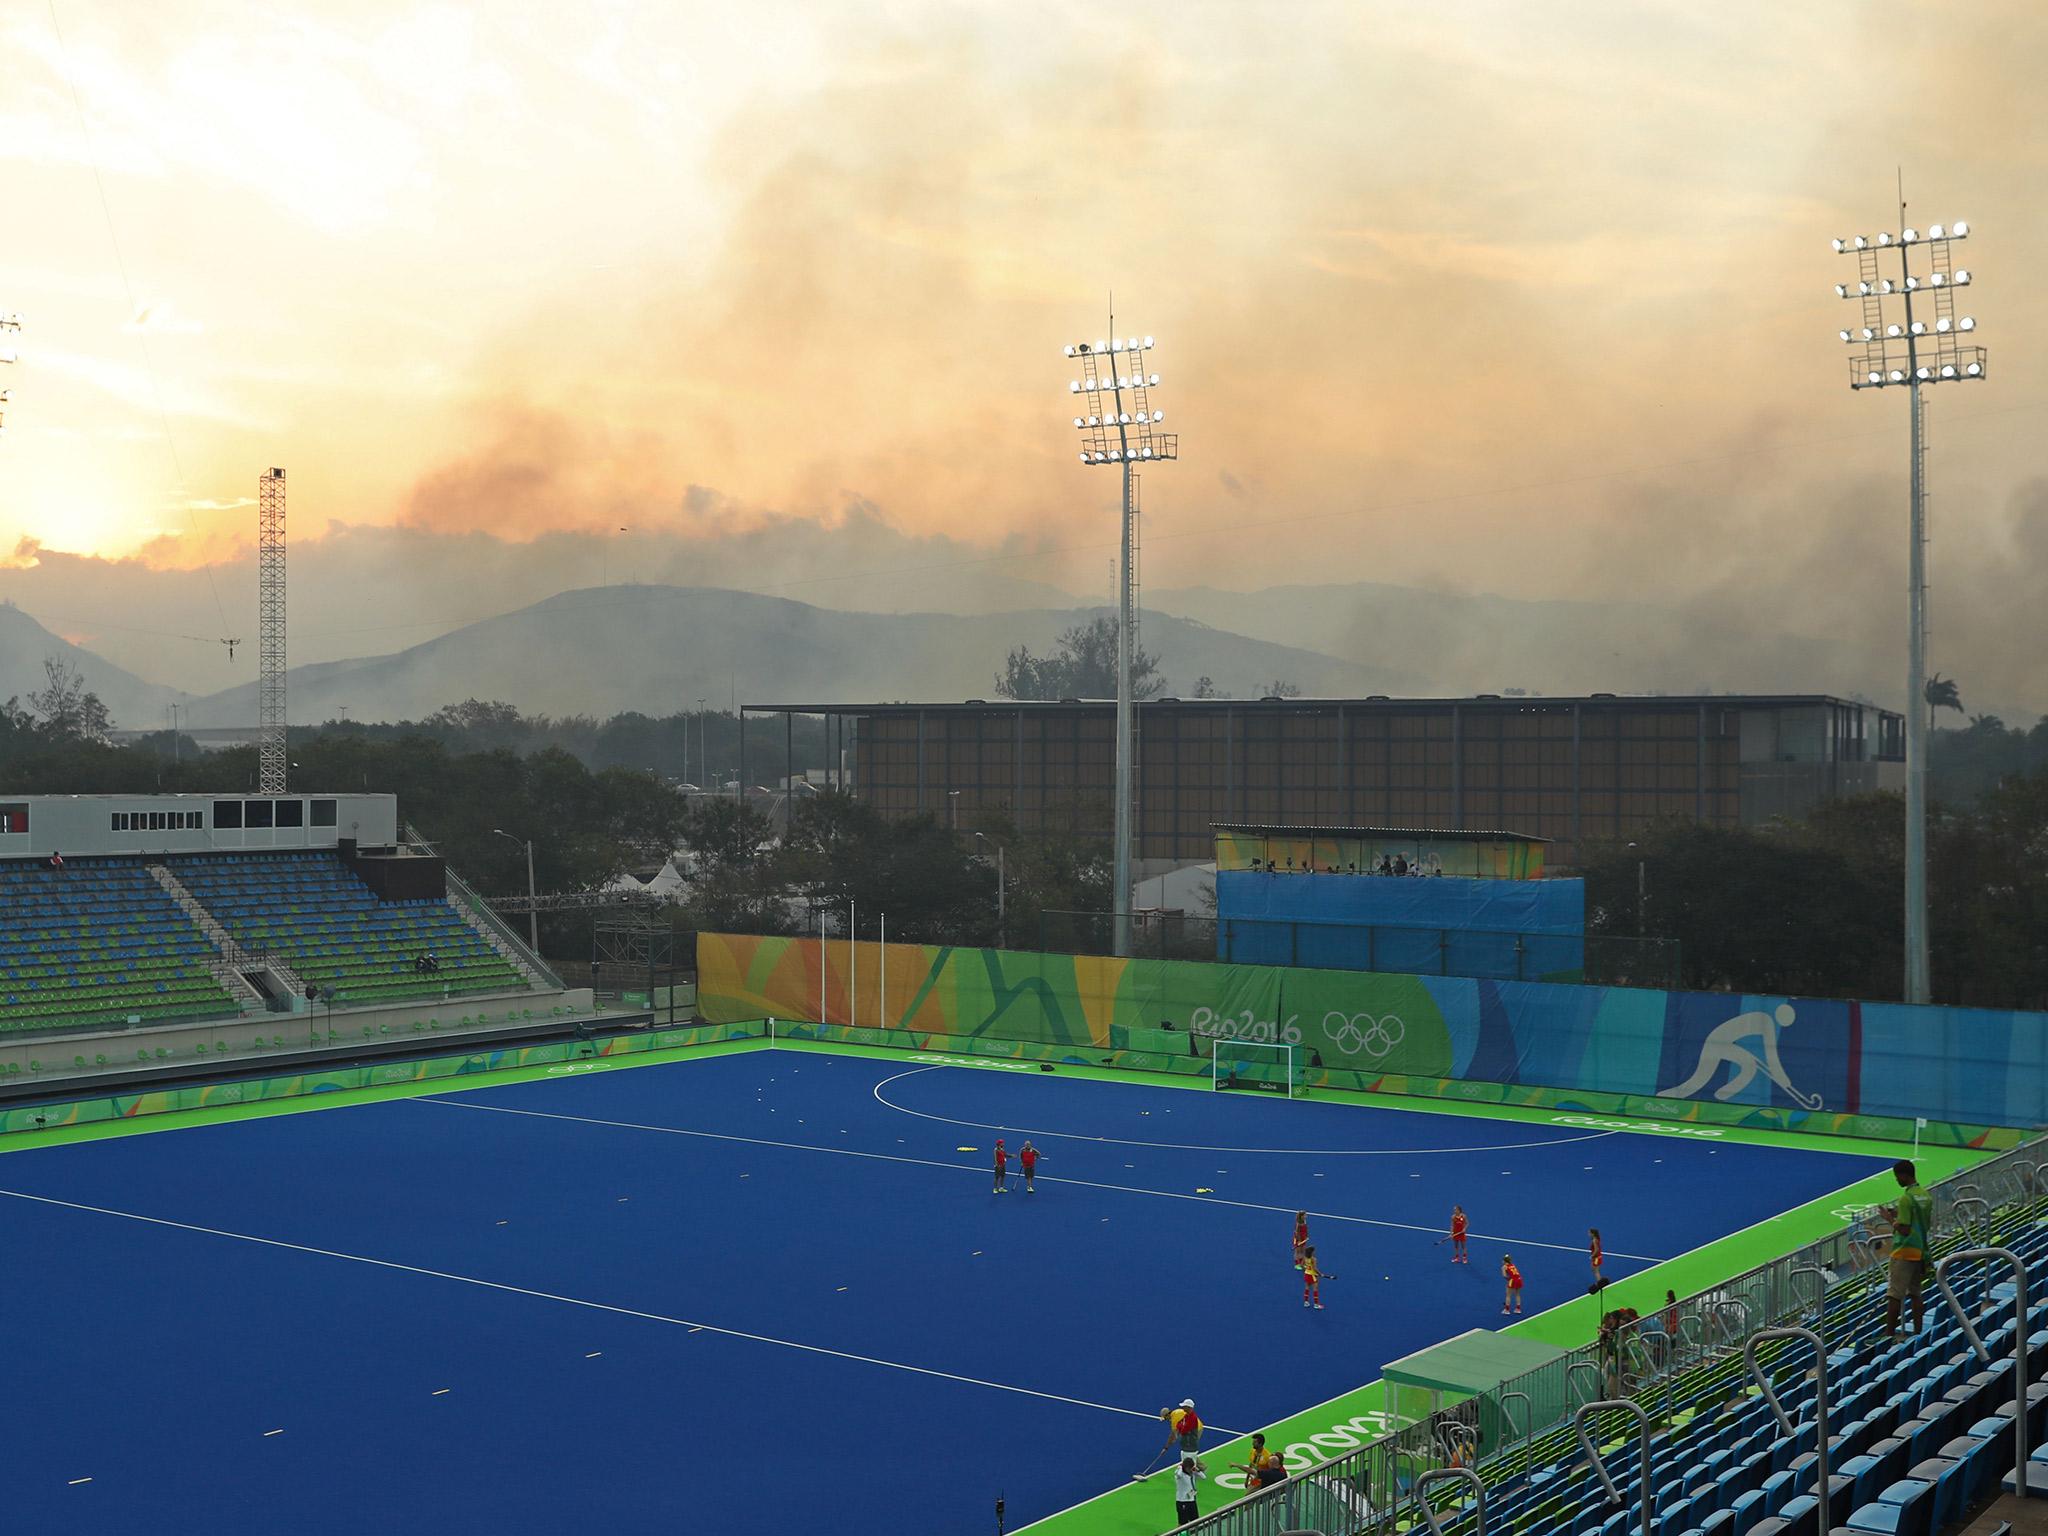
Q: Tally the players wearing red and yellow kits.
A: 5